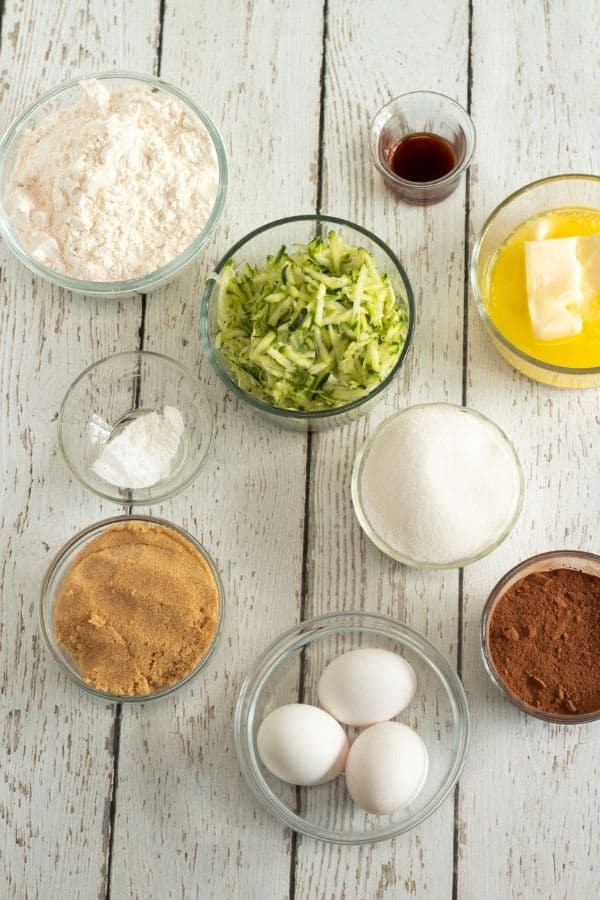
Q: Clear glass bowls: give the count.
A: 9